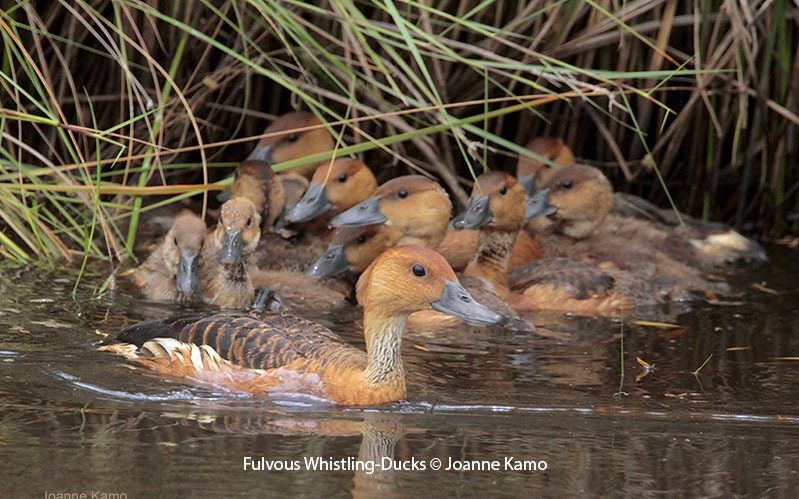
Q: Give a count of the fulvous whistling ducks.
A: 11